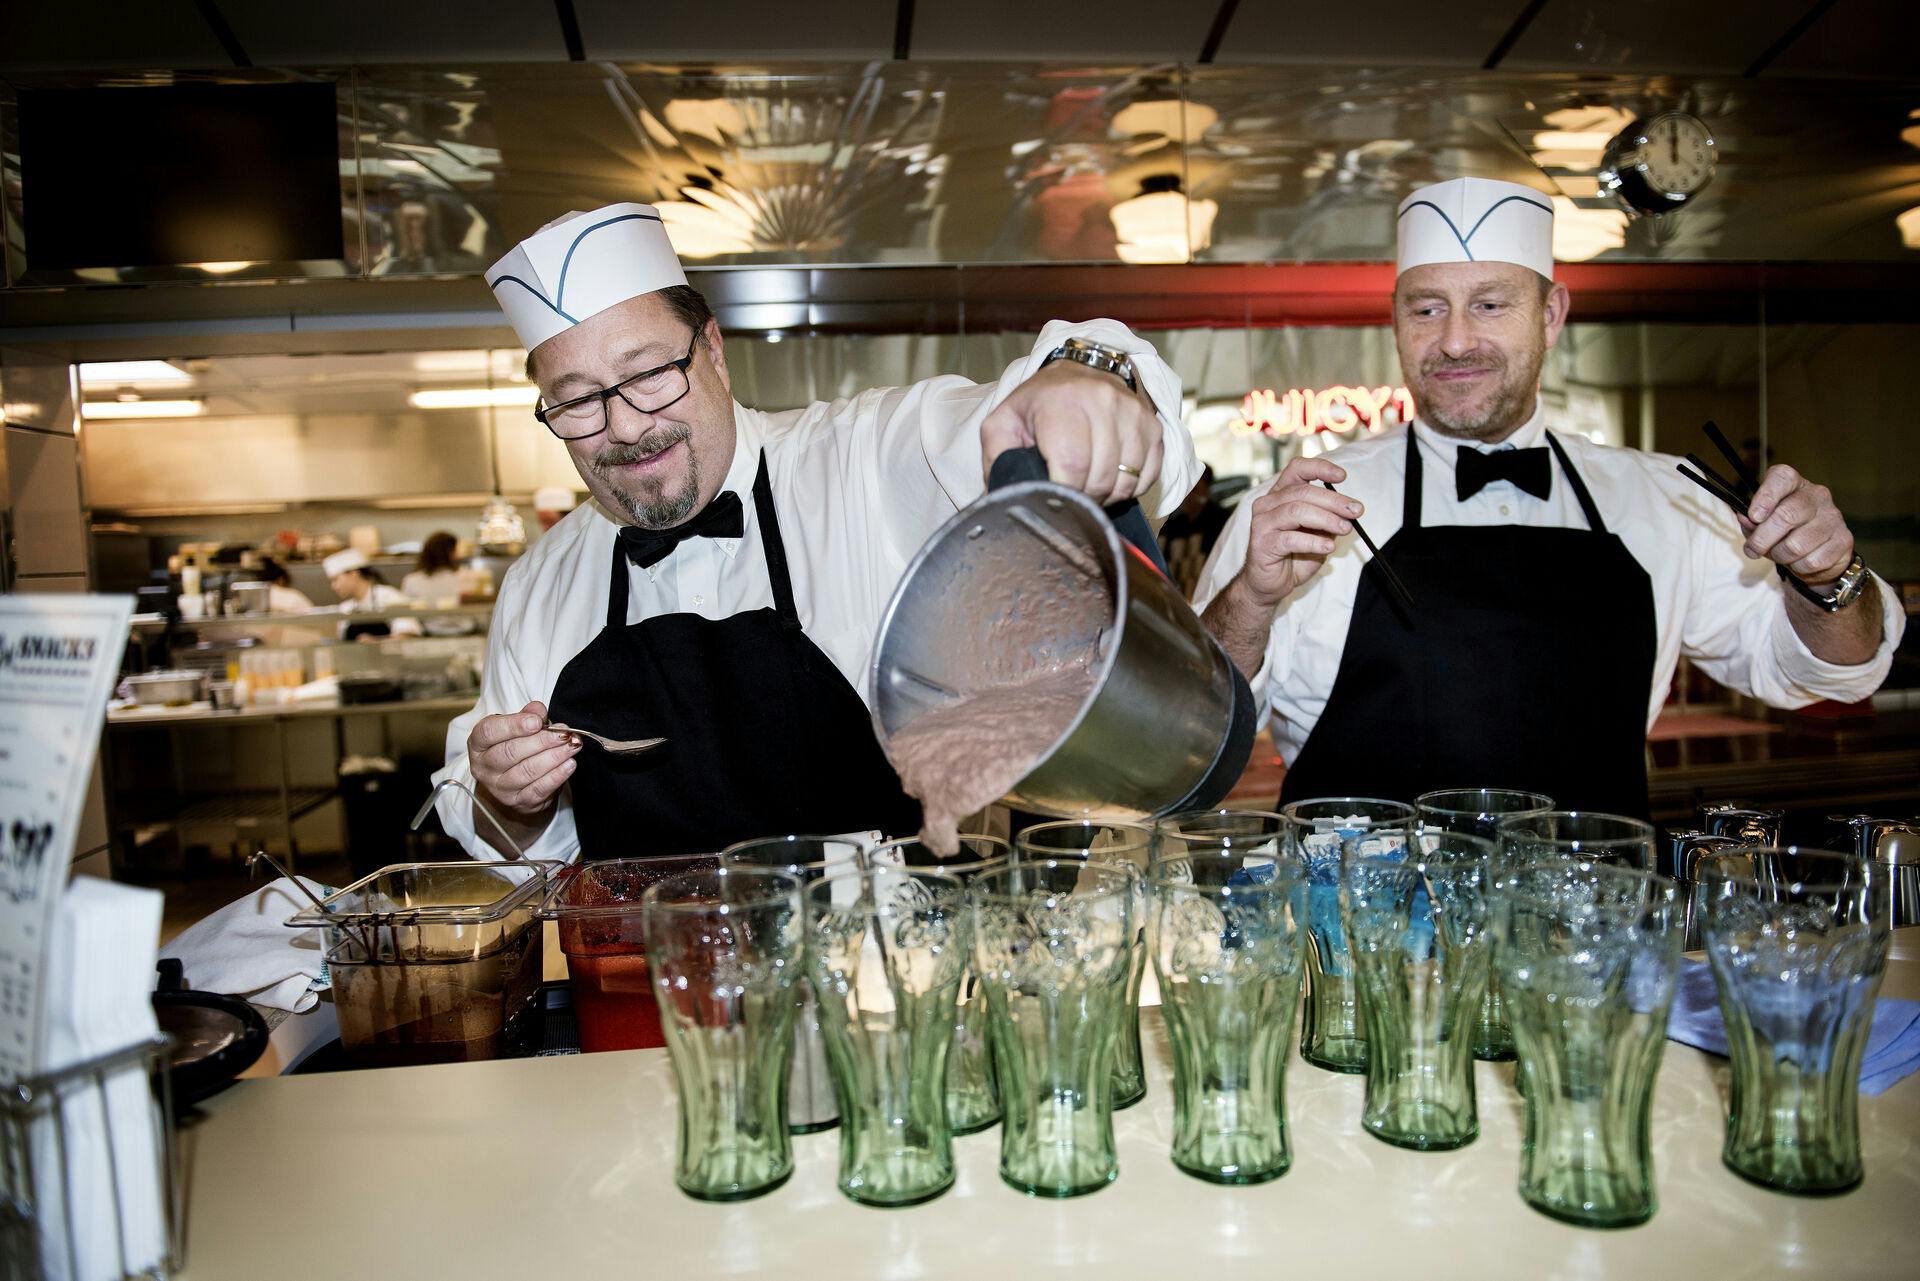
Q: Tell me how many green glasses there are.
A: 14